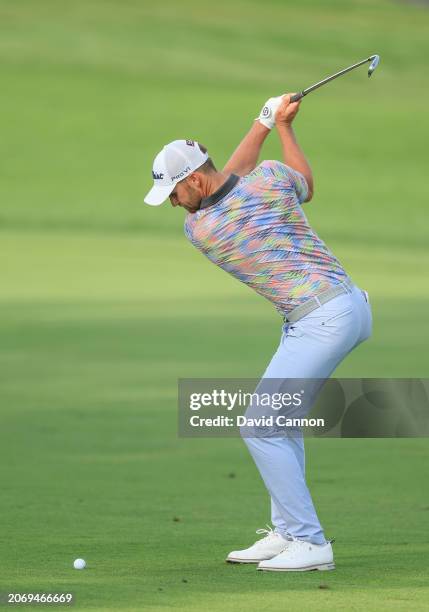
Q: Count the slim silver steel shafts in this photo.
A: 1